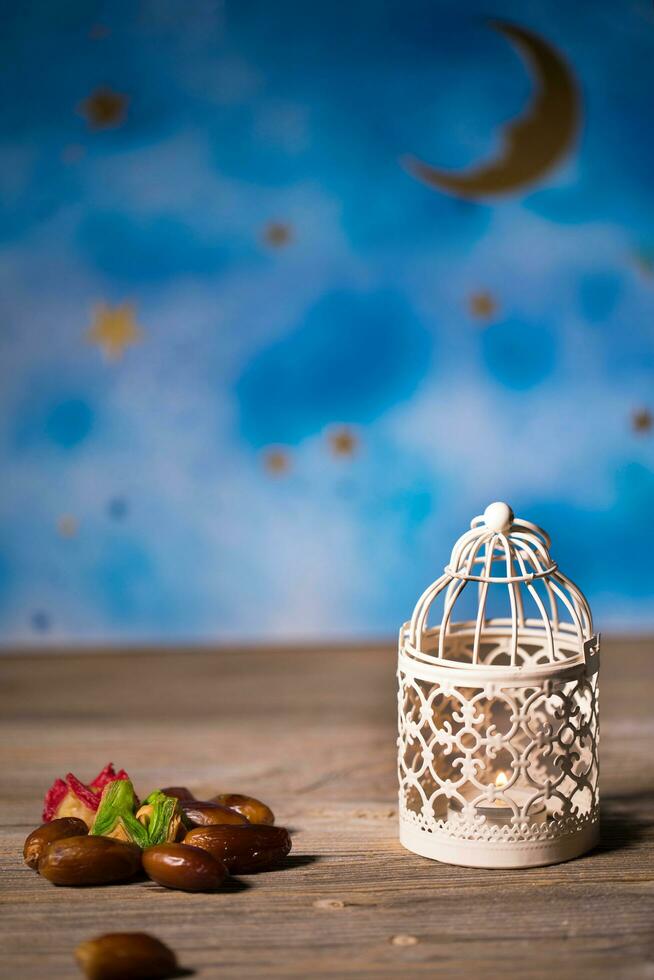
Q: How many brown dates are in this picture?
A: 8